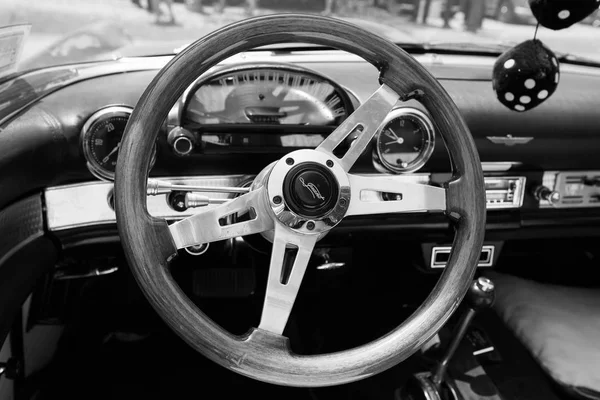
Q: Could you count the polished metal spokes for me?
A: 4